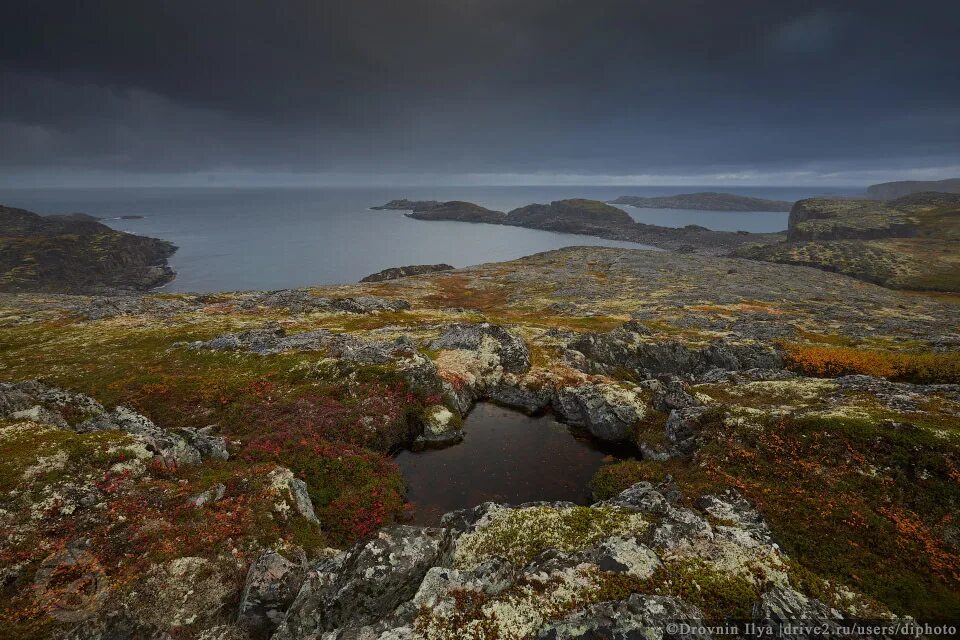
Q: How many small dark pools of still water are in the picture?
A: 1